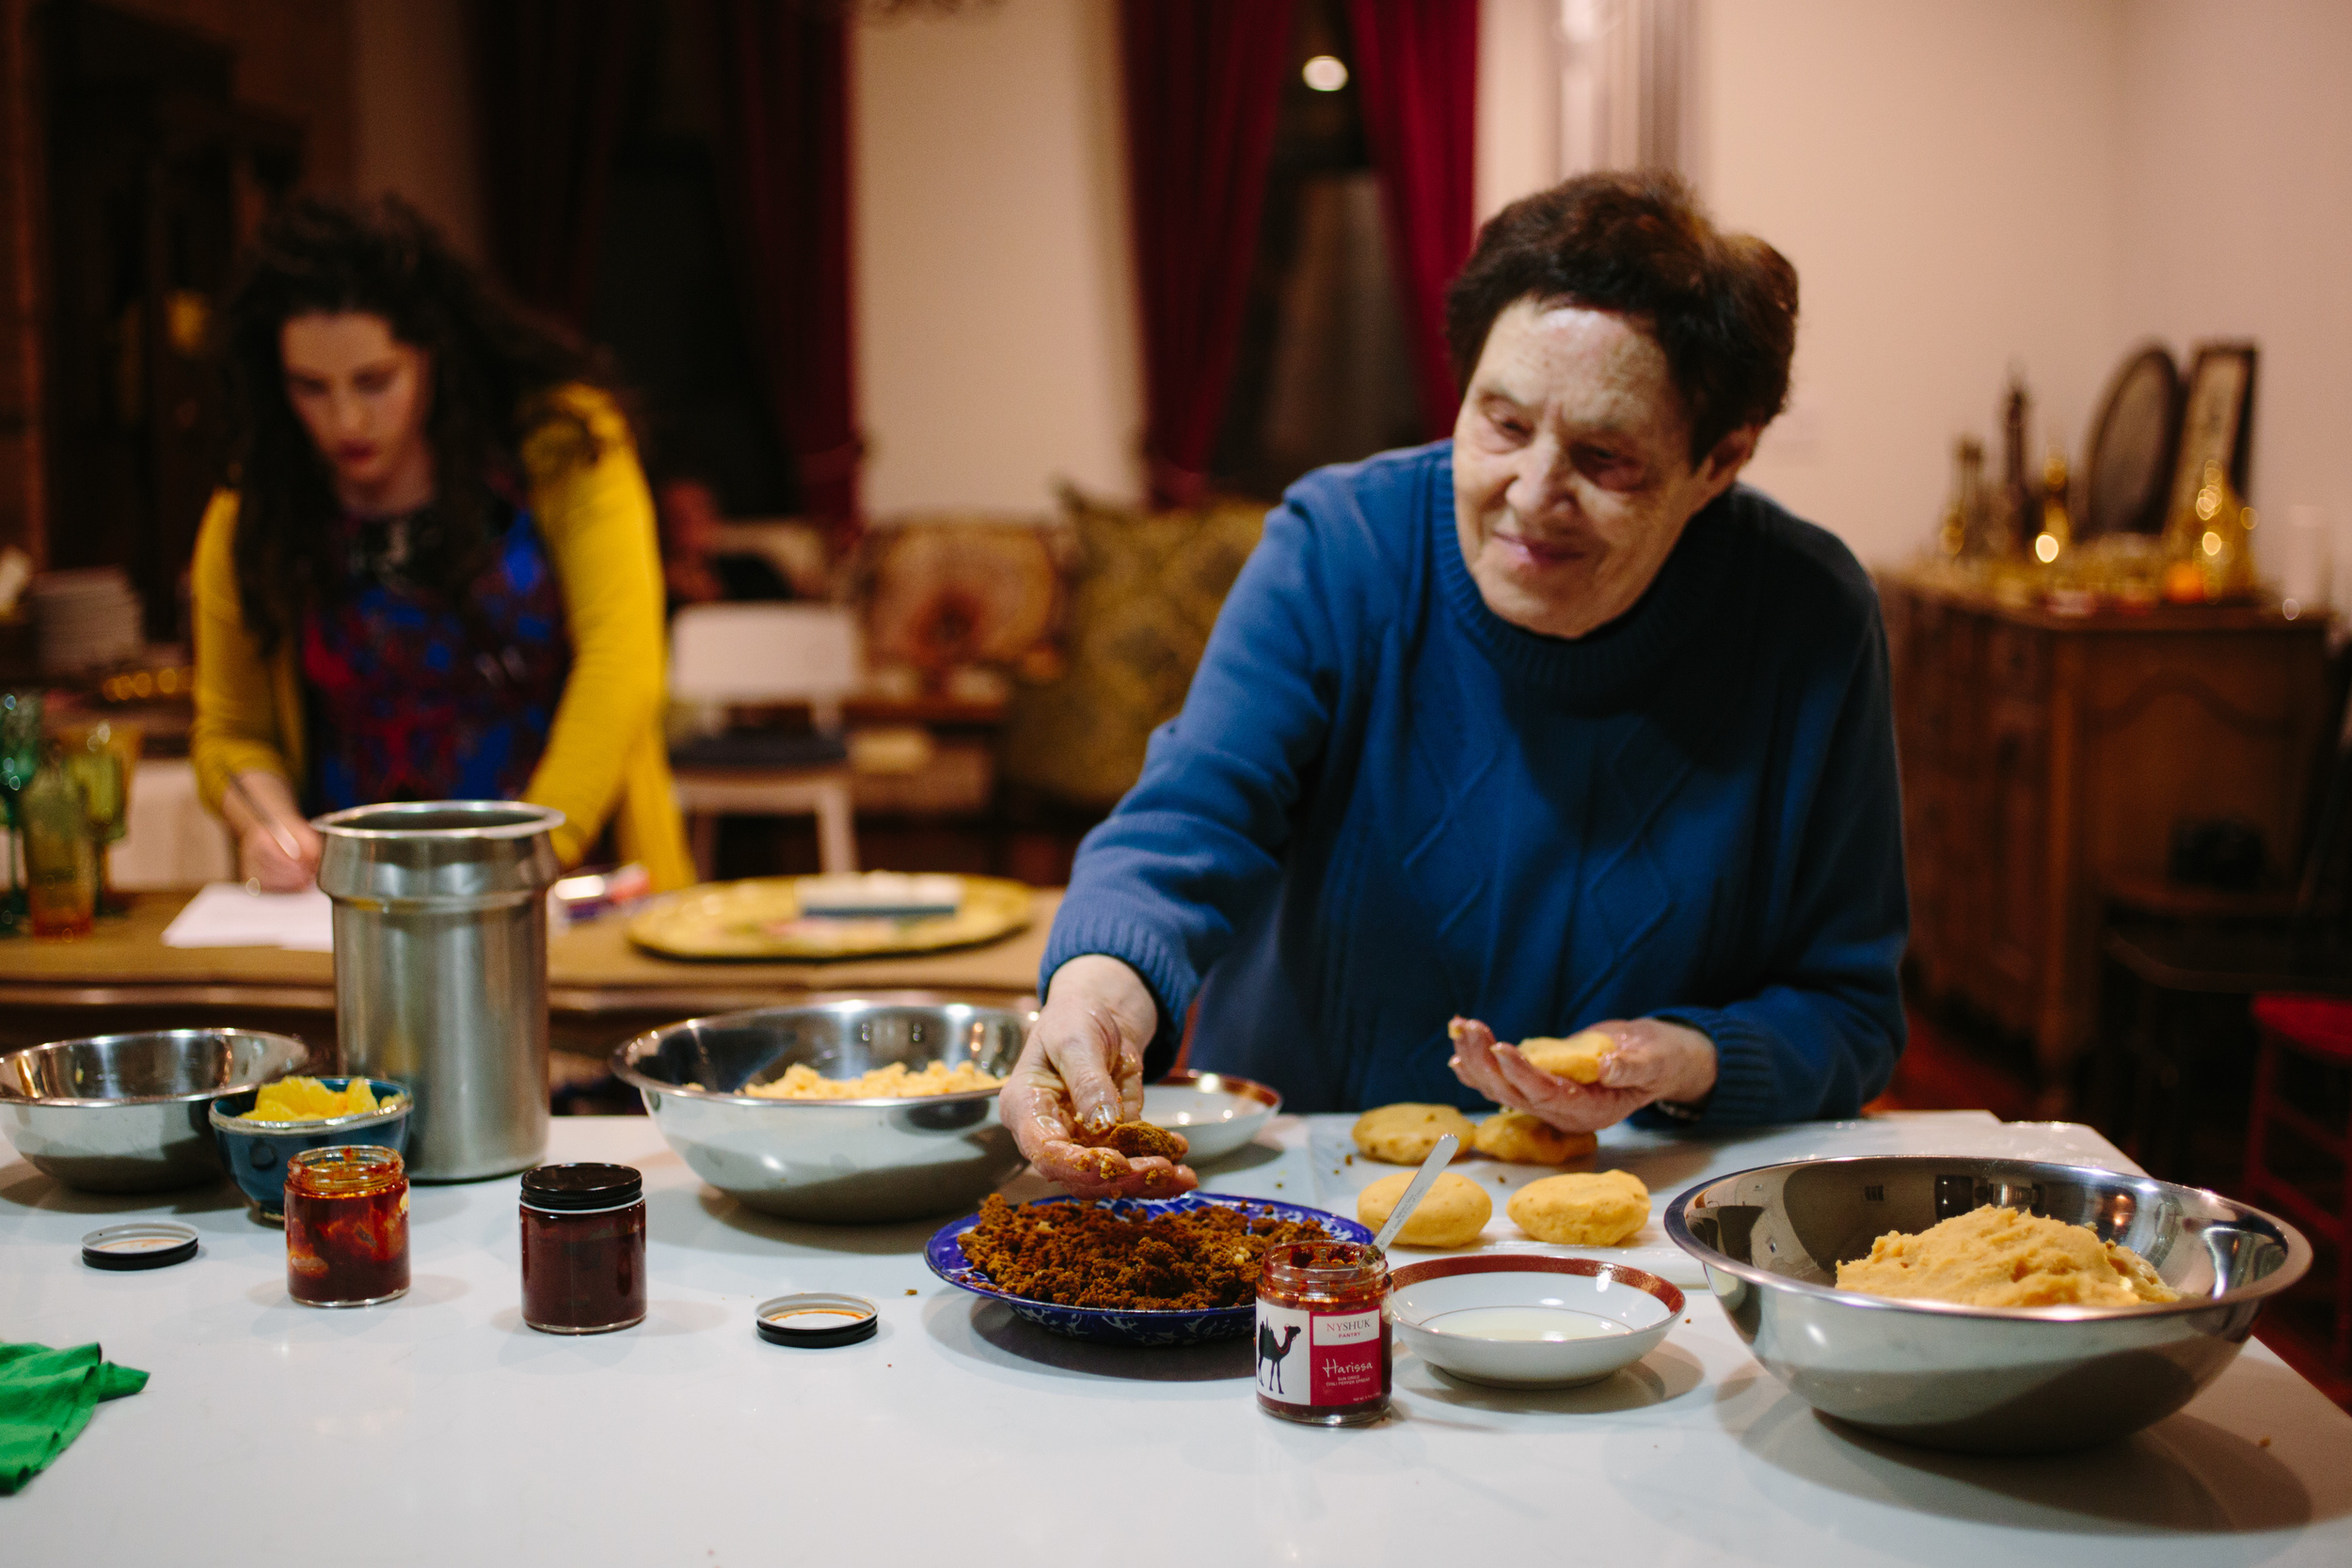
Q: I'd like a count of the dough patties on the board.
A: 4